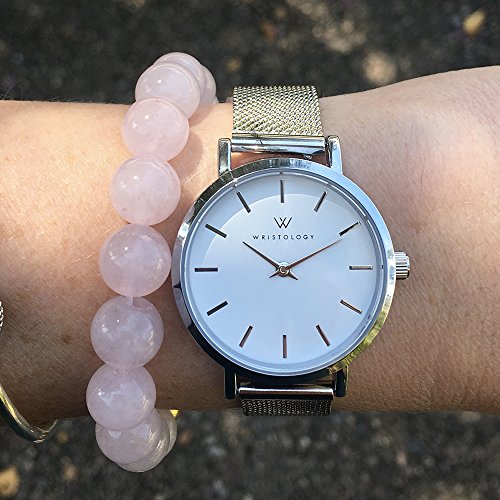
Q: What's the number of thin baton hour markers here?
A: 12